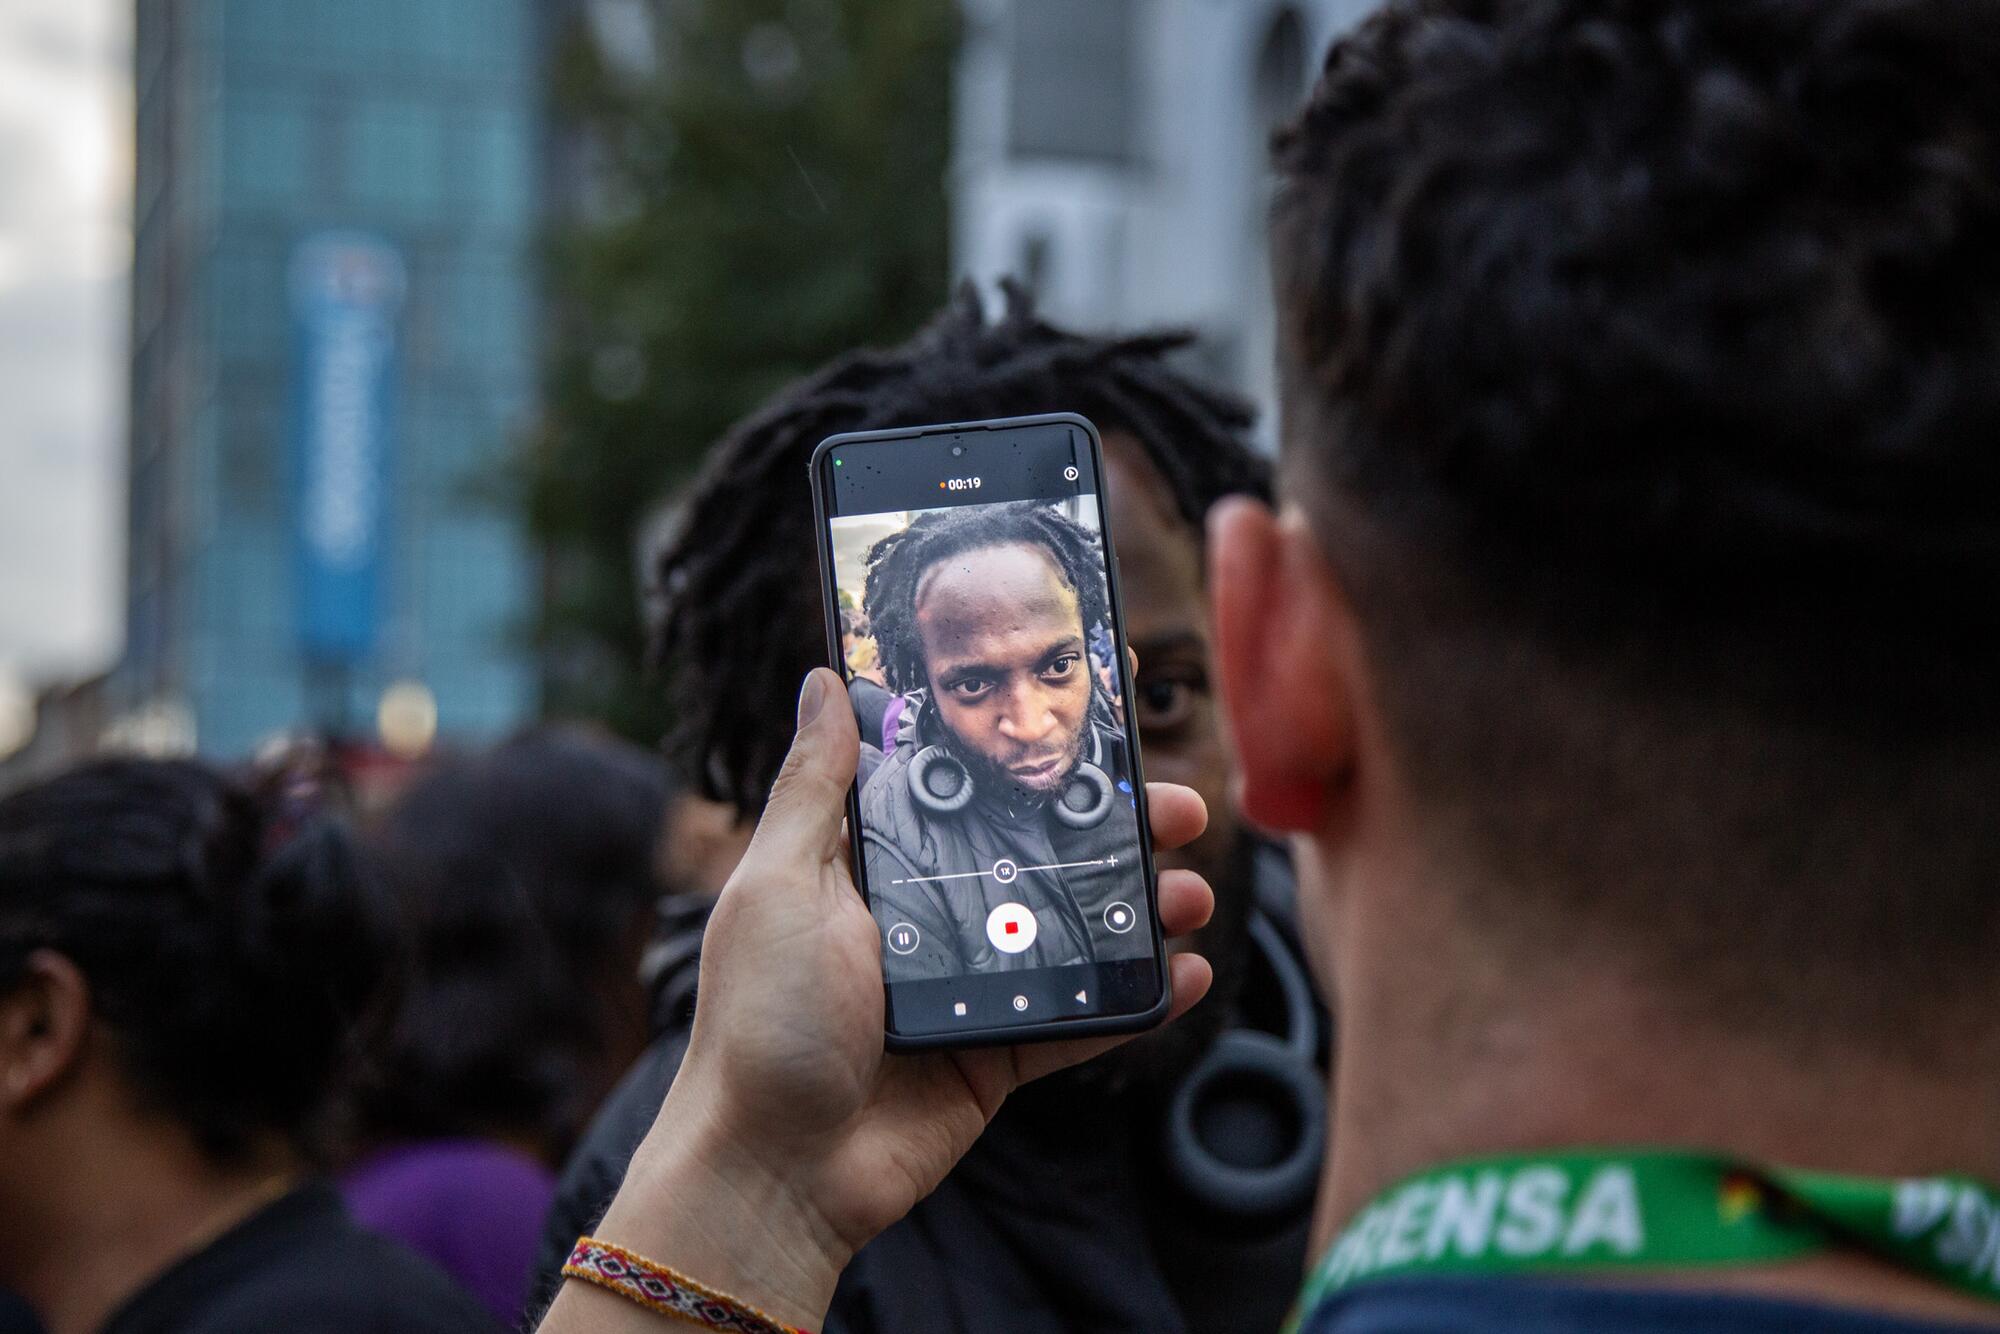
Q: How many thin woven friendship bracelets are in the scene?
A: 1